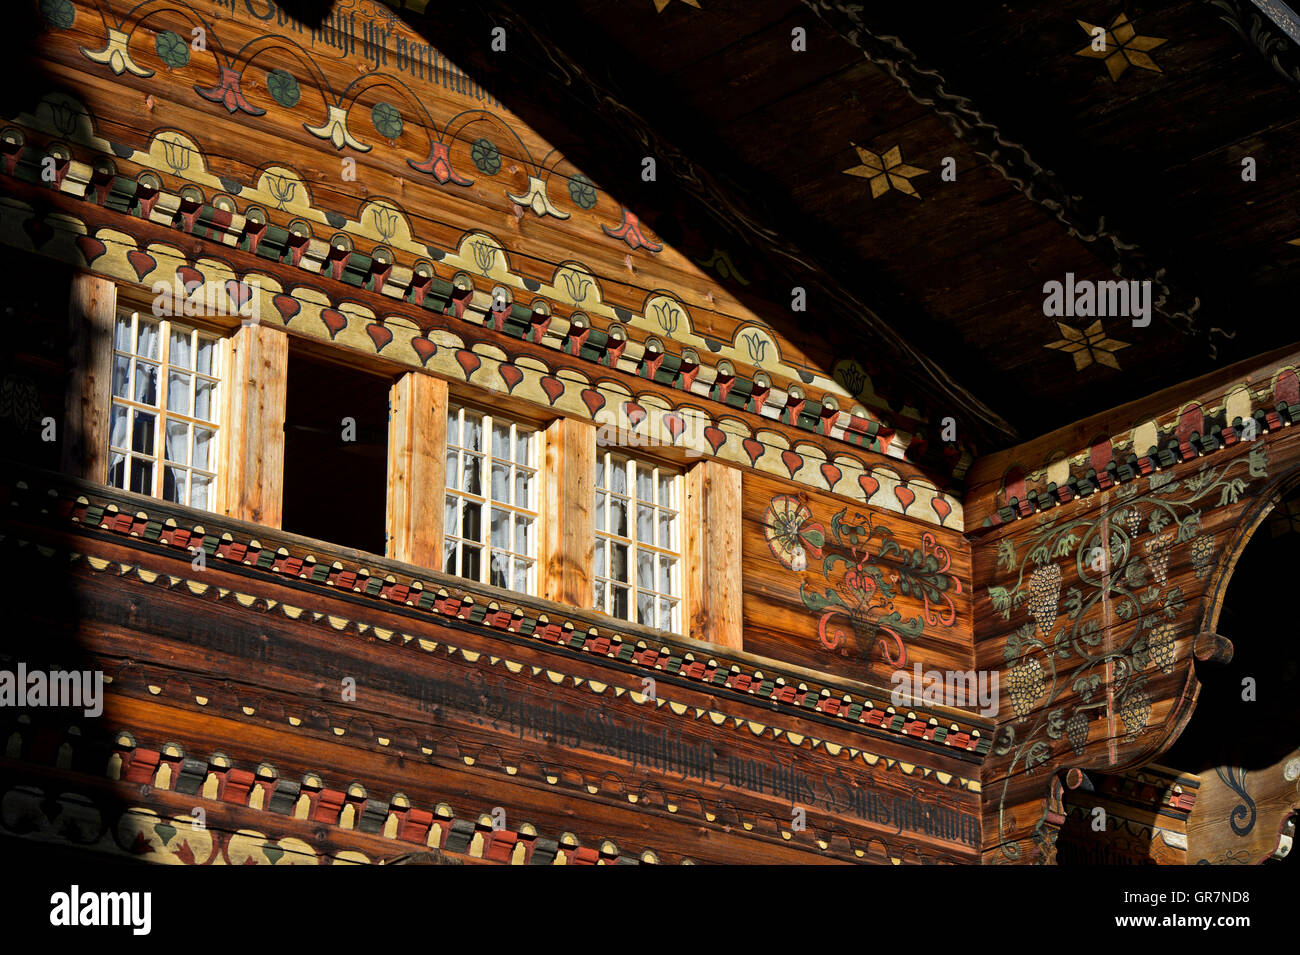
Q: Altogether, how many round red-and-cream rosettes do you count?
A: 1